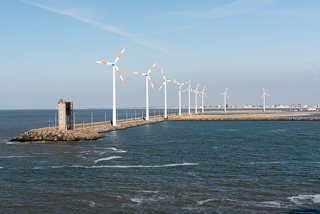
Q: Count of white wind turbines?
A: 9